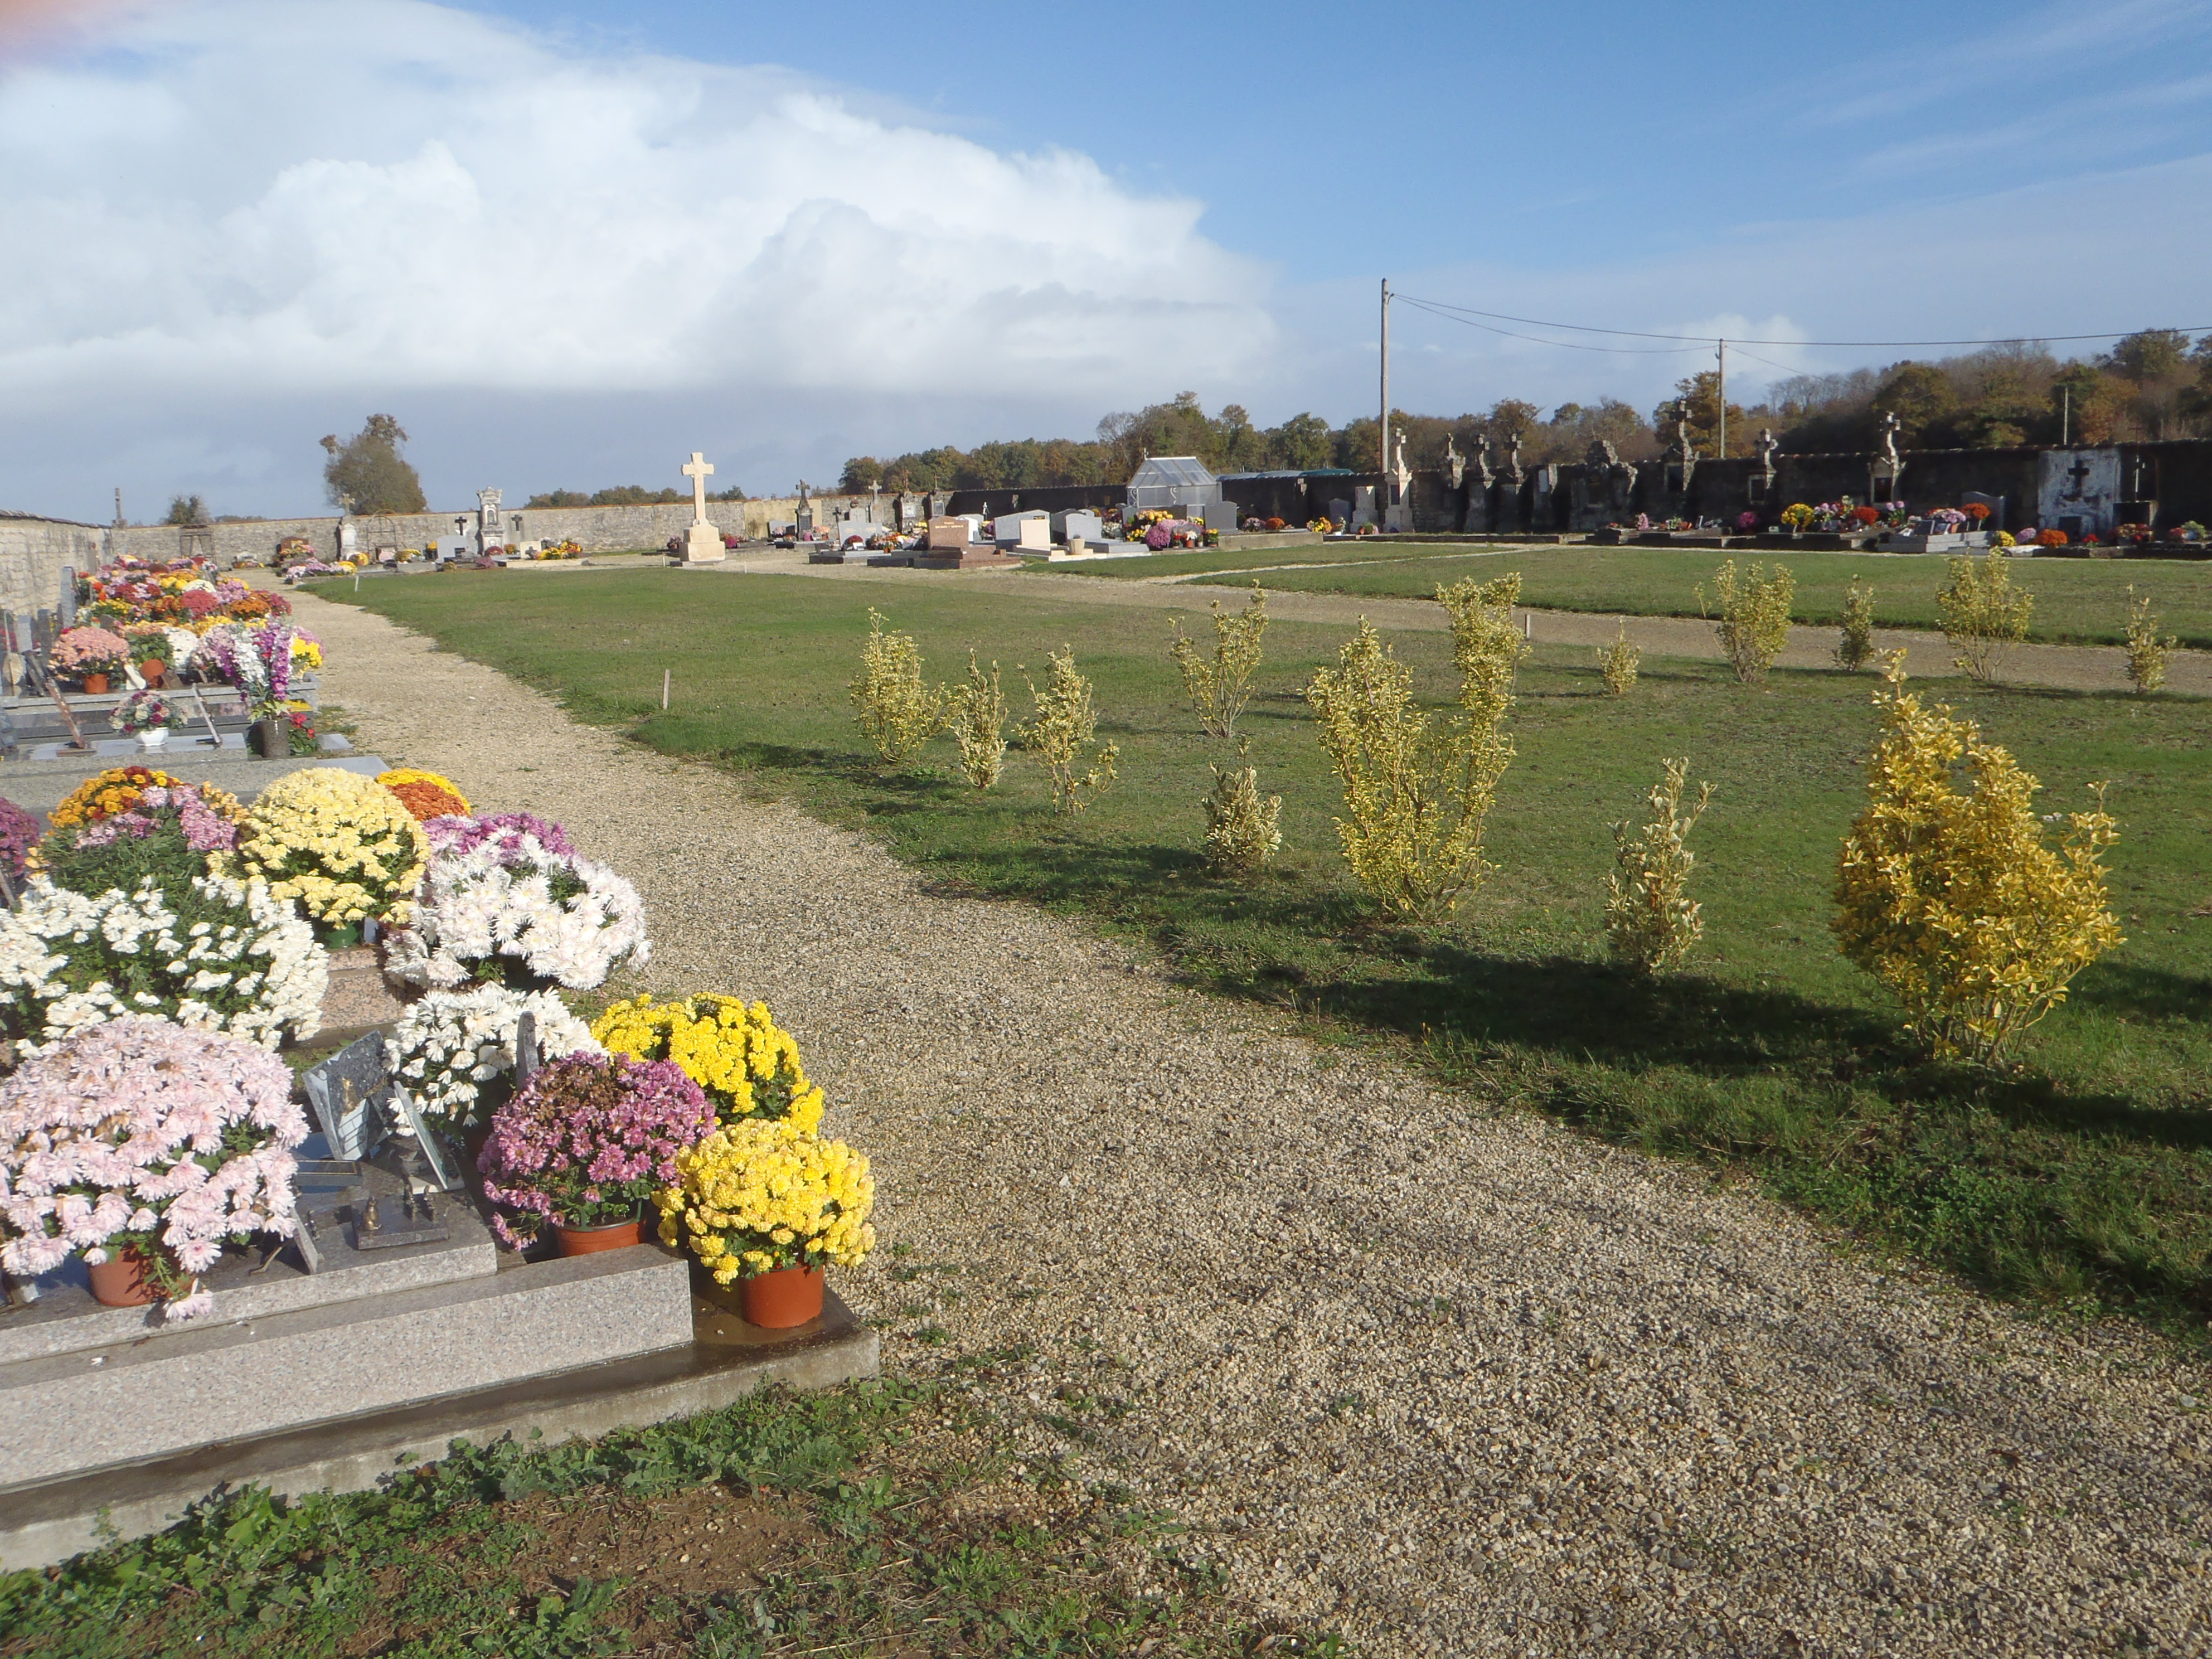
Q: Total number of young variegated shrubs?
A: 13